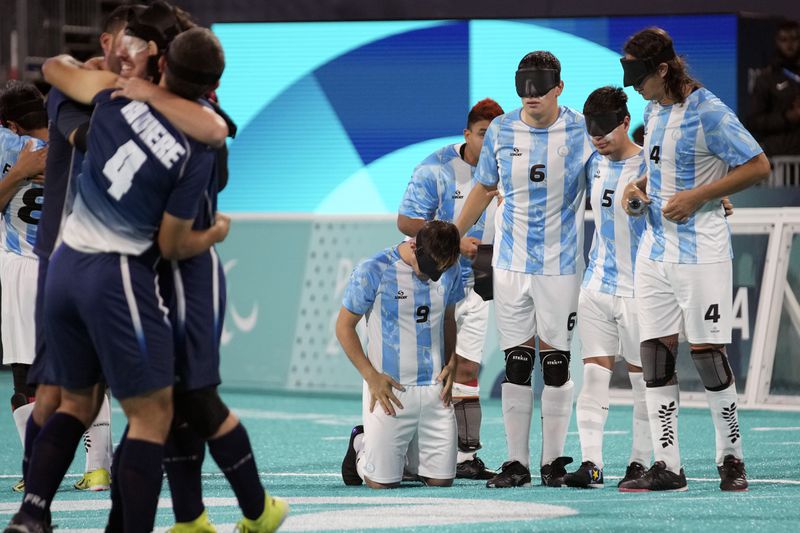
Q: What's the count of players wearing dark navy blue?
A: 3